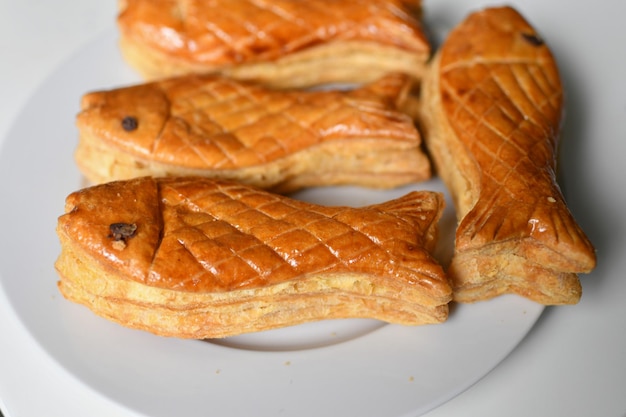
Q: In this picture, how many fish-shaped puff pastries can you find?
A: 4